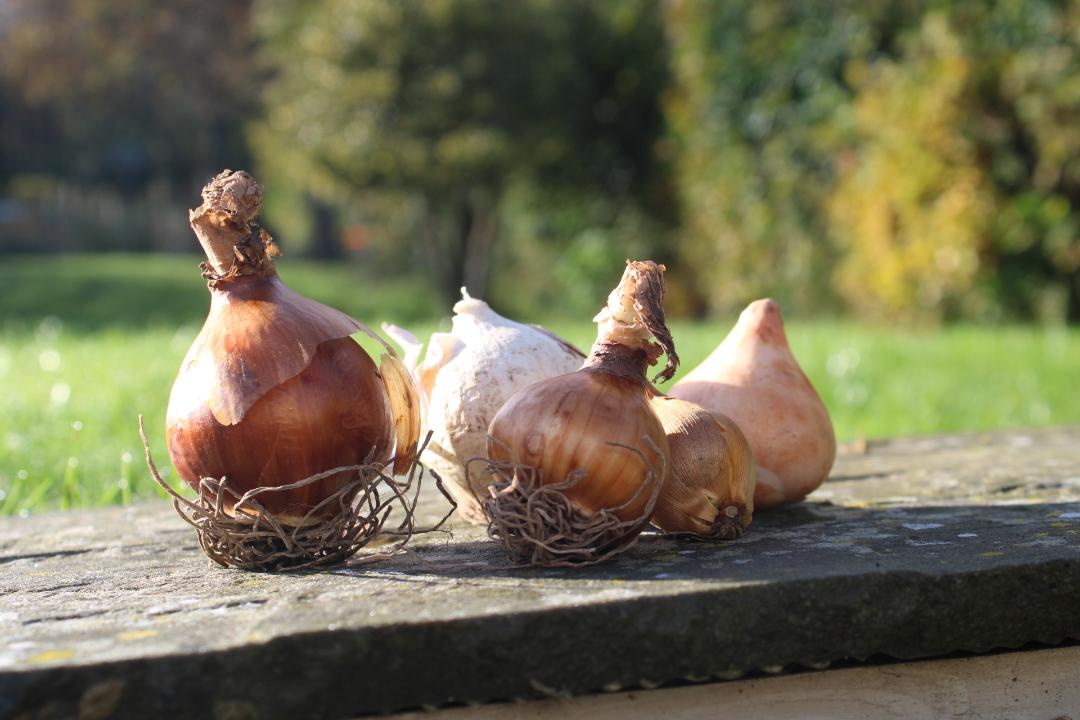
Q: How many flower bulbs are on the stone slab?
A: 5